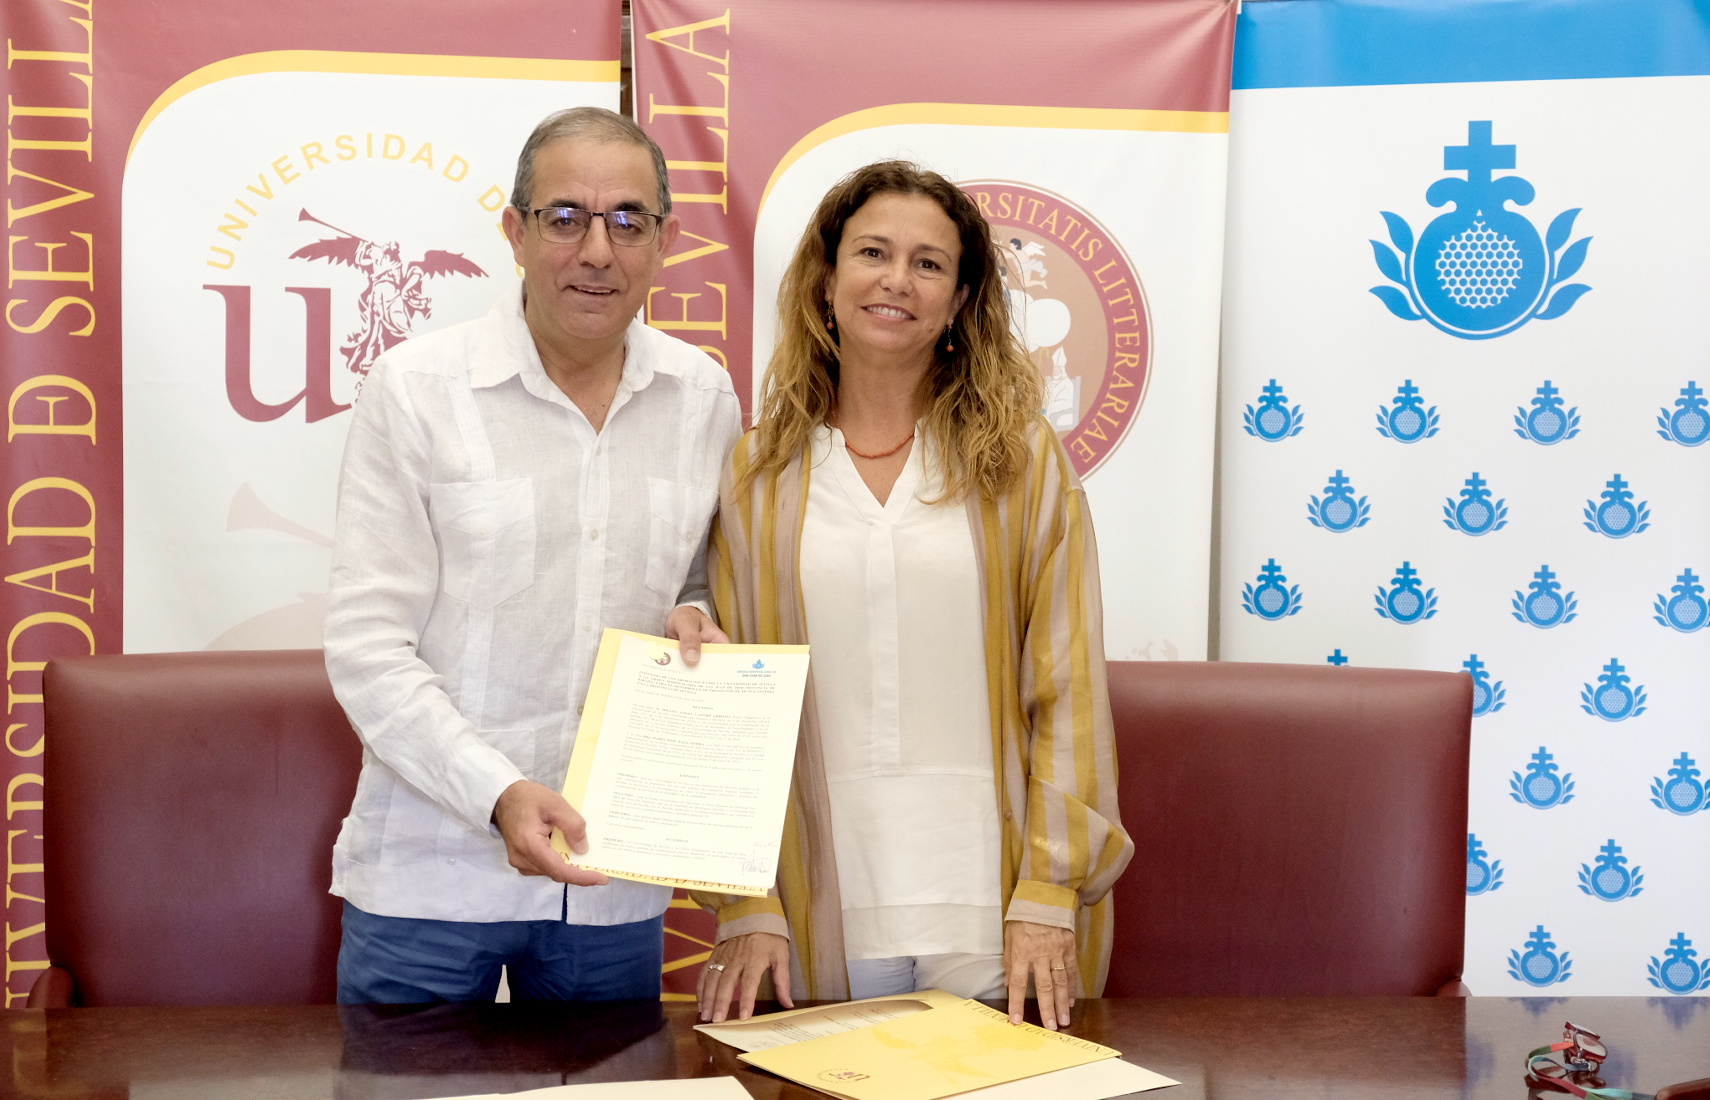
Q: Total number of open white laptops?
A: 0